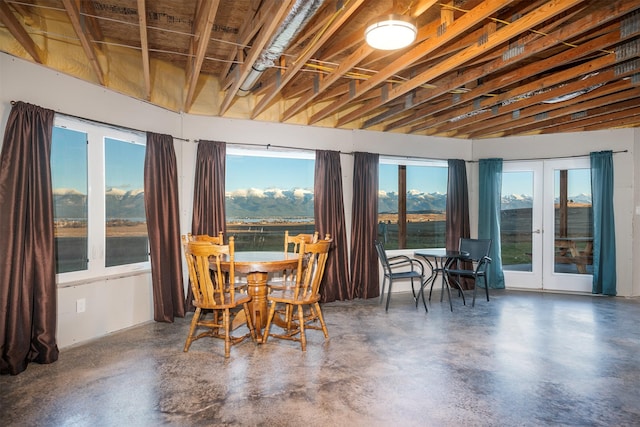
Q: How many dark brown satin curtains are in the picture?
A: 6